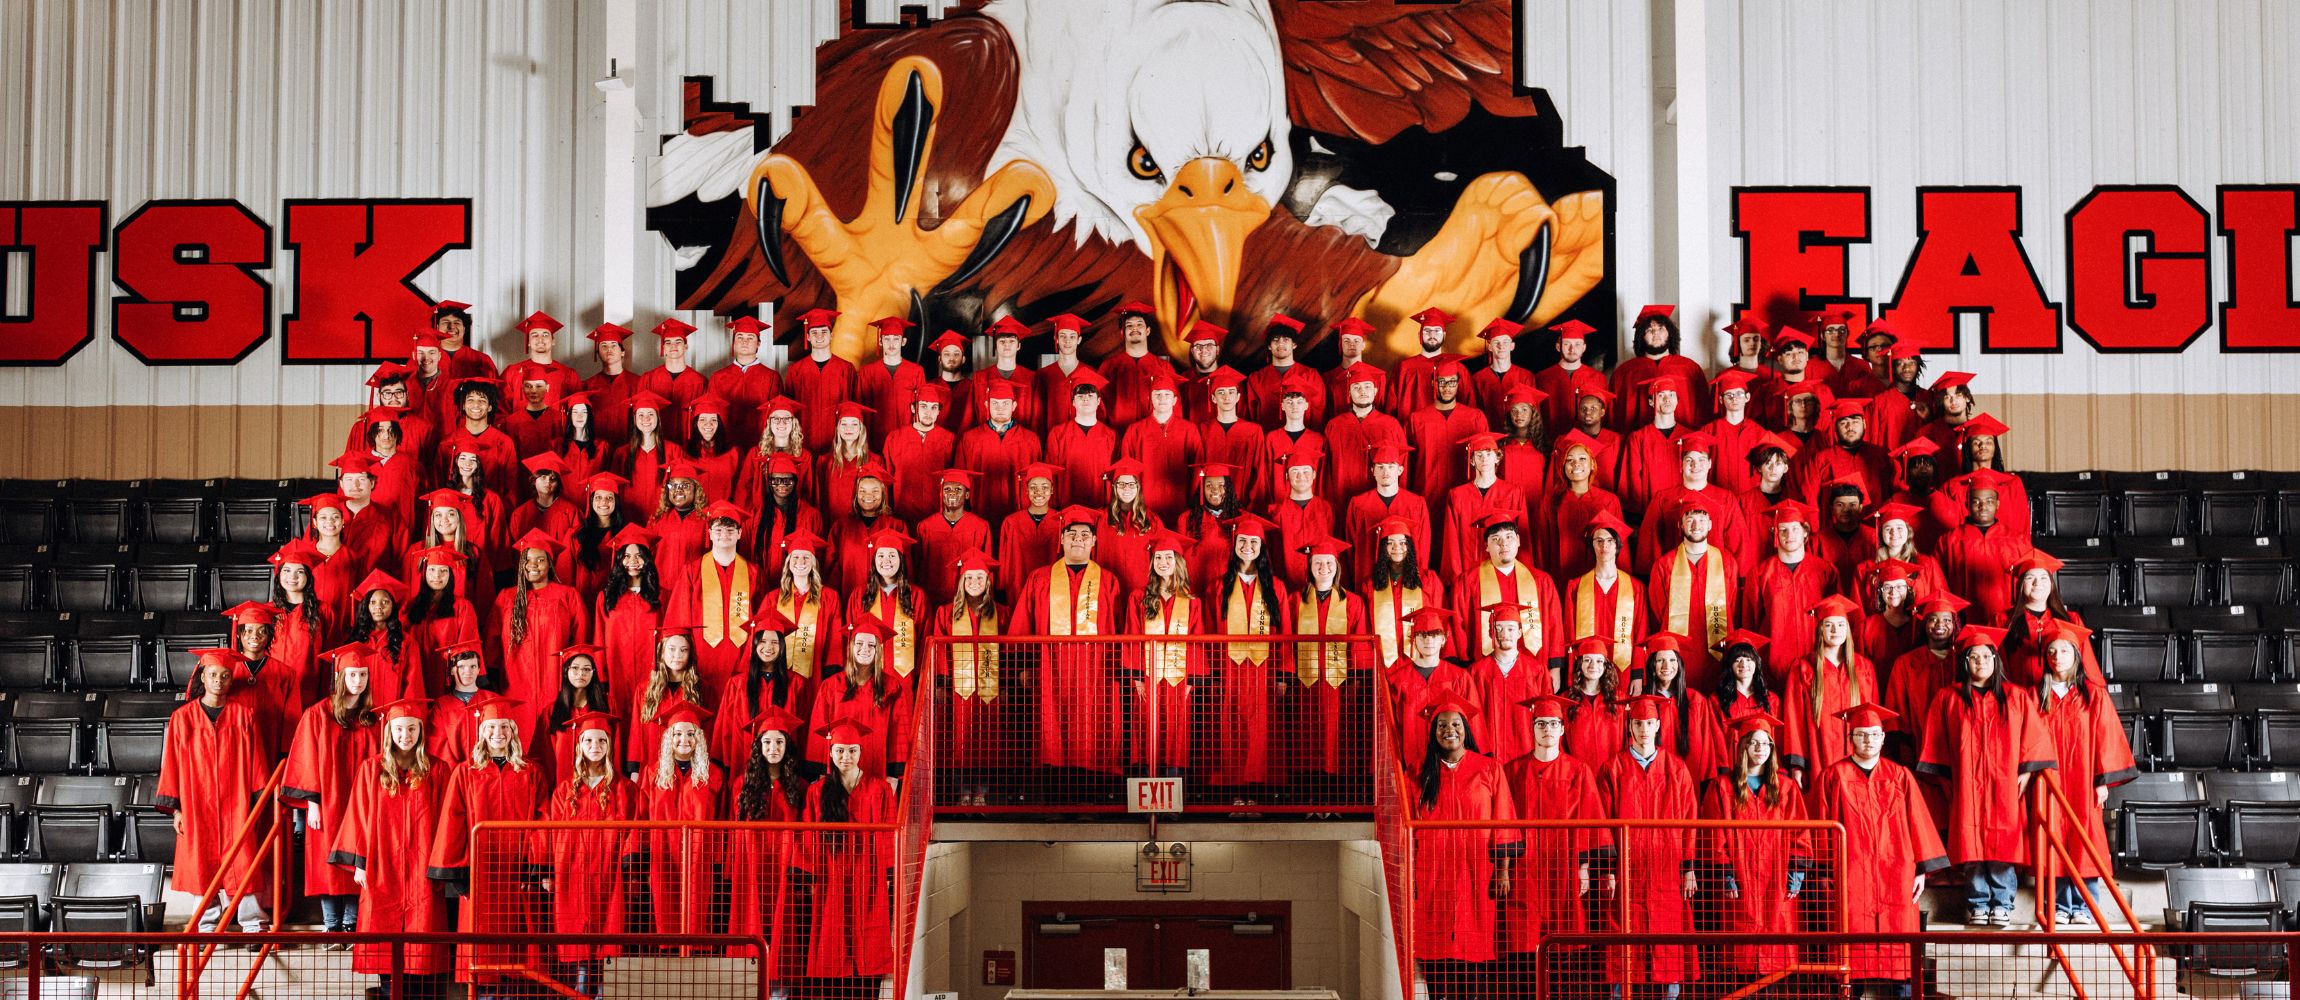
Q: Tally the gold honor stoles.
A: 12